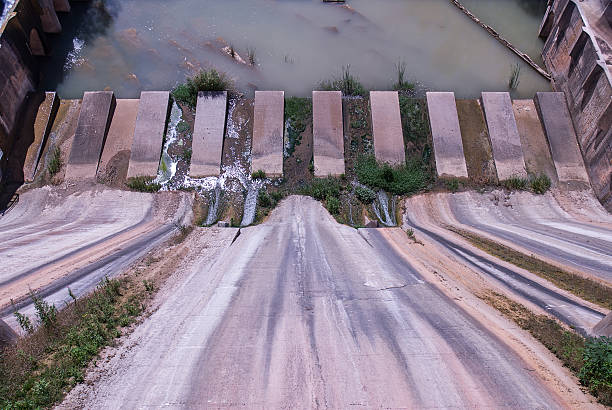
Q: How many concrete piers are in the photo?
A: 10